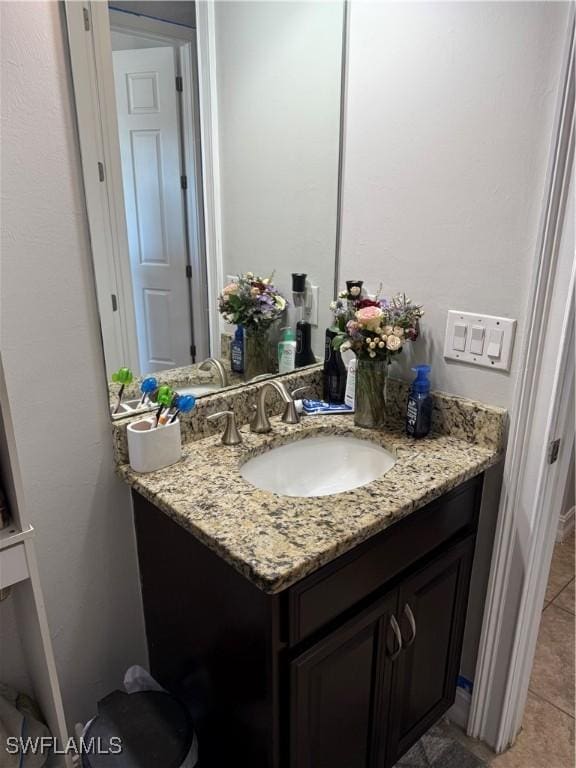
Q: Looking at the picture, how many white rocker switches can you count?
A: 3